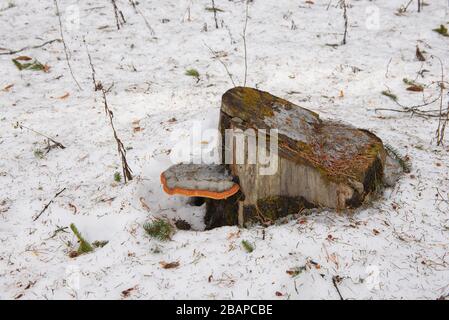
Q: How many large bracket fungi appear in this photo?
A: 1